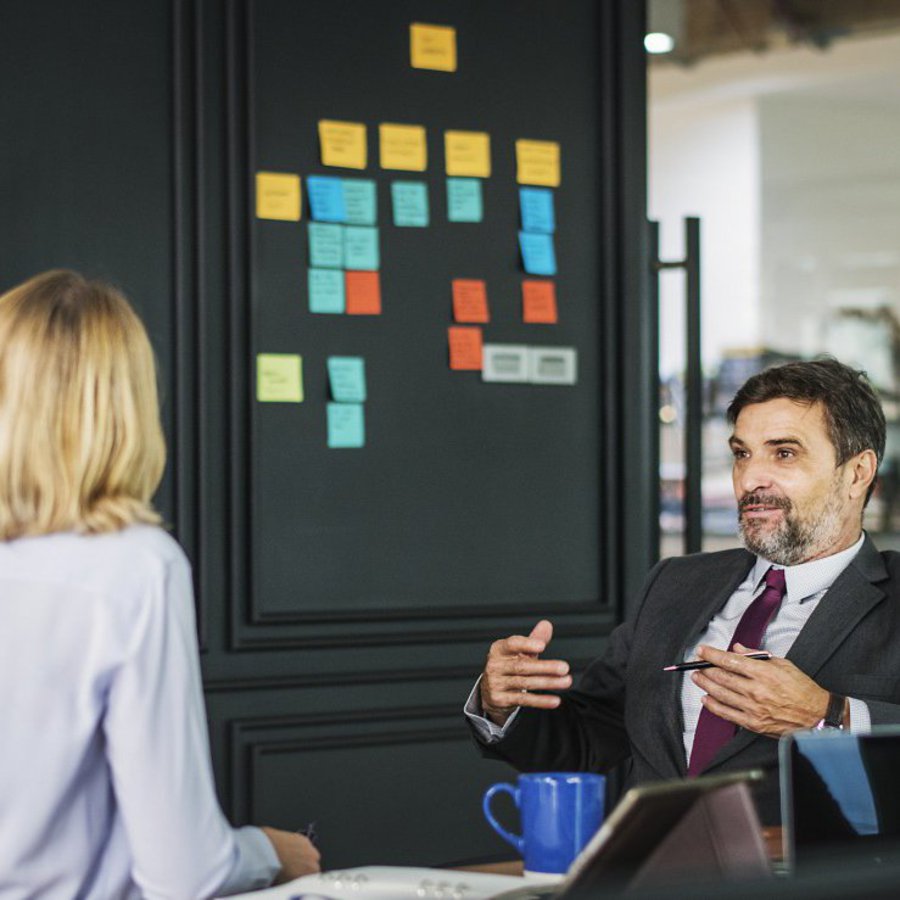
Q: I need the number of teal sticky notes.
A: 8